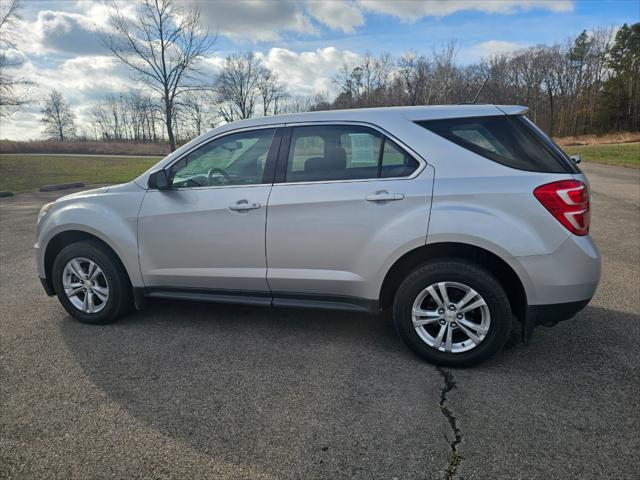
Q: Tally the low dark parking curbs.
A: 2